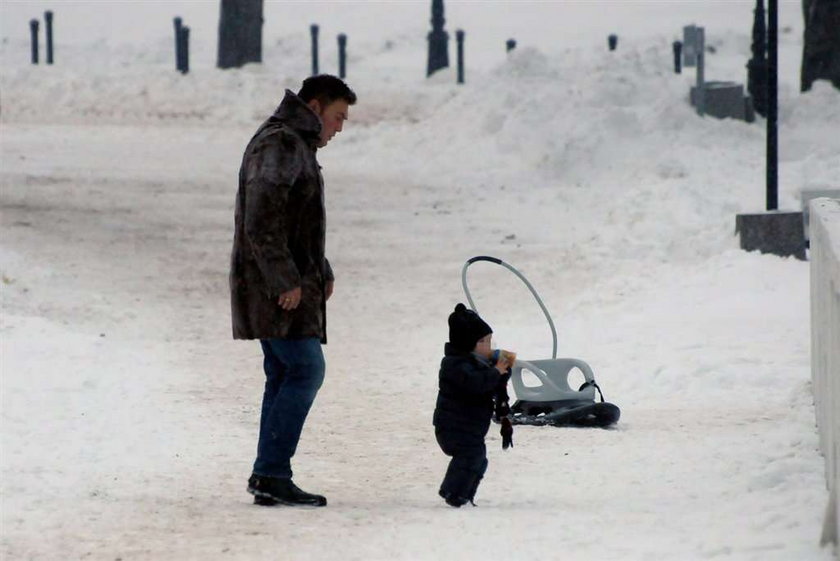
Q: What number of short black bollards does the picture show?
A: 10